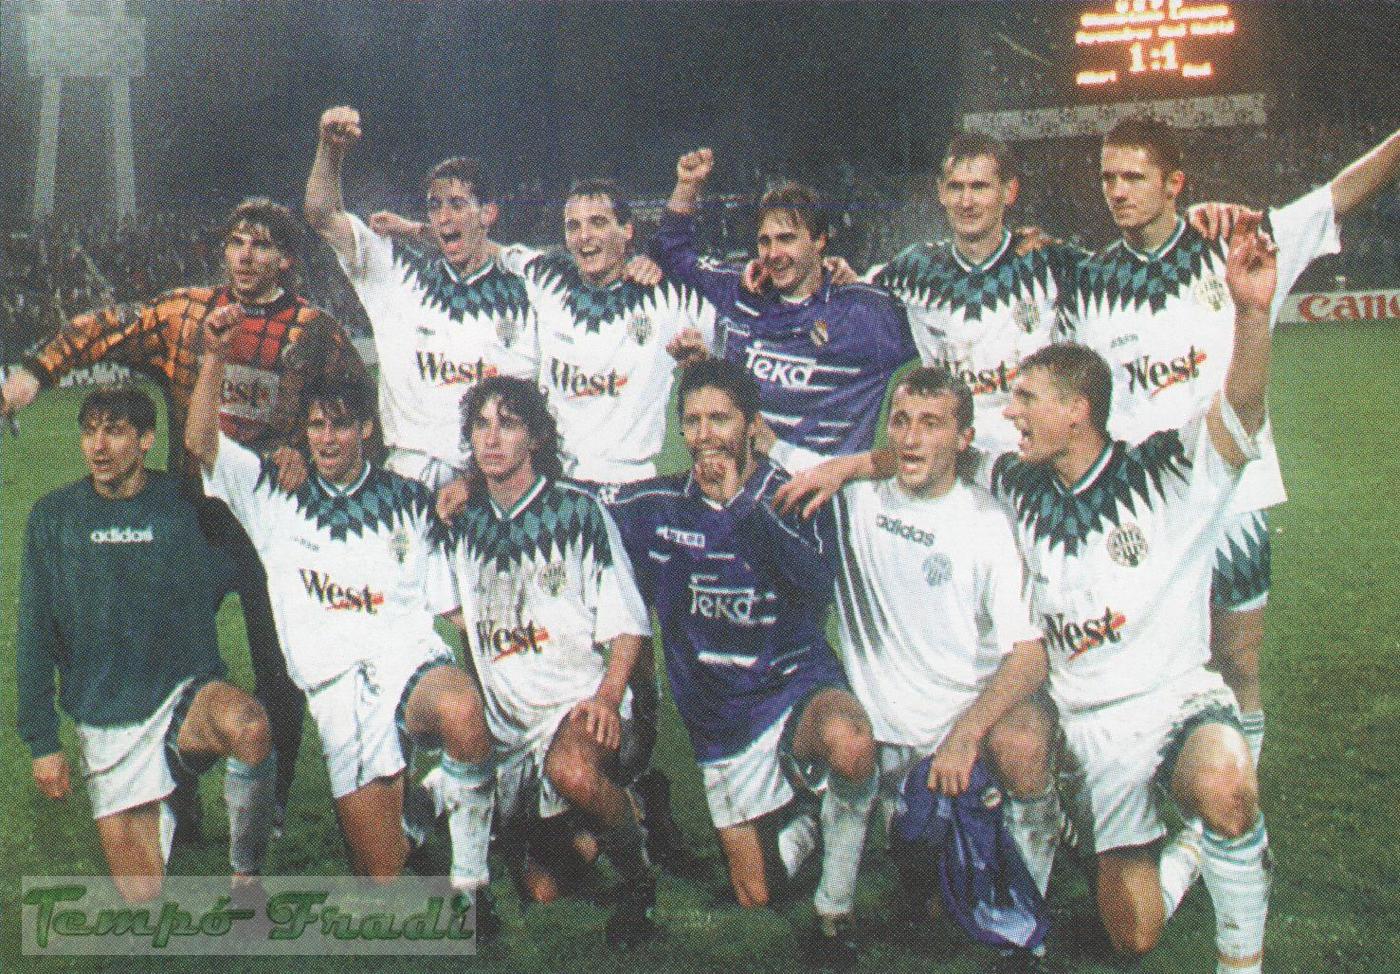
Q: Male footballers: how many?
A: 12